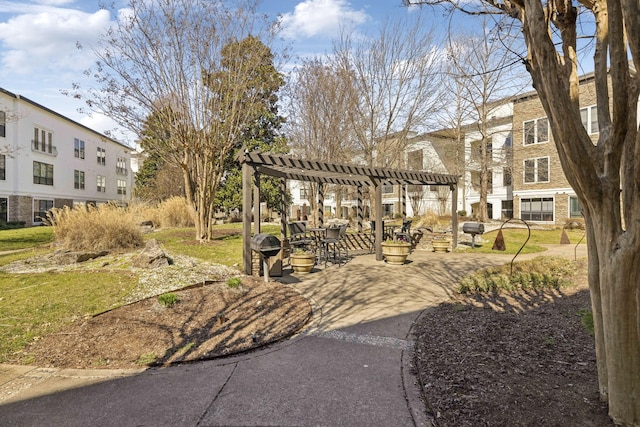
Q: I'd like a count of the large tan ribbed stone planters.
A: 3